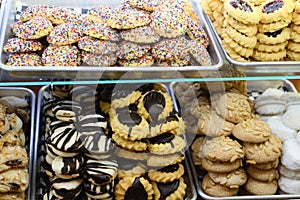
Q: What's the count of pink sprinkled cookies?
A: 0